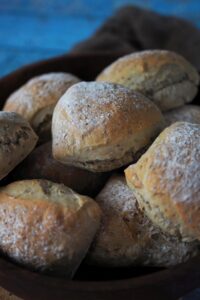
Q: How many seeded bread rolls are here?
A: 9